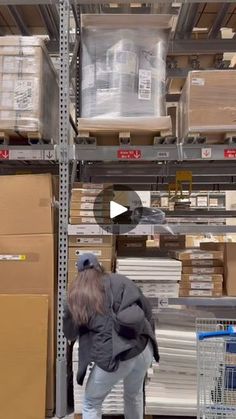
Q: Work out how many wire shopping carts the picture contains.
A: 1